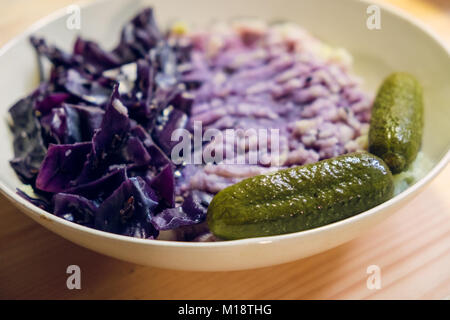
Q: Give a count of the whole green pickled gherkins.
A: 2